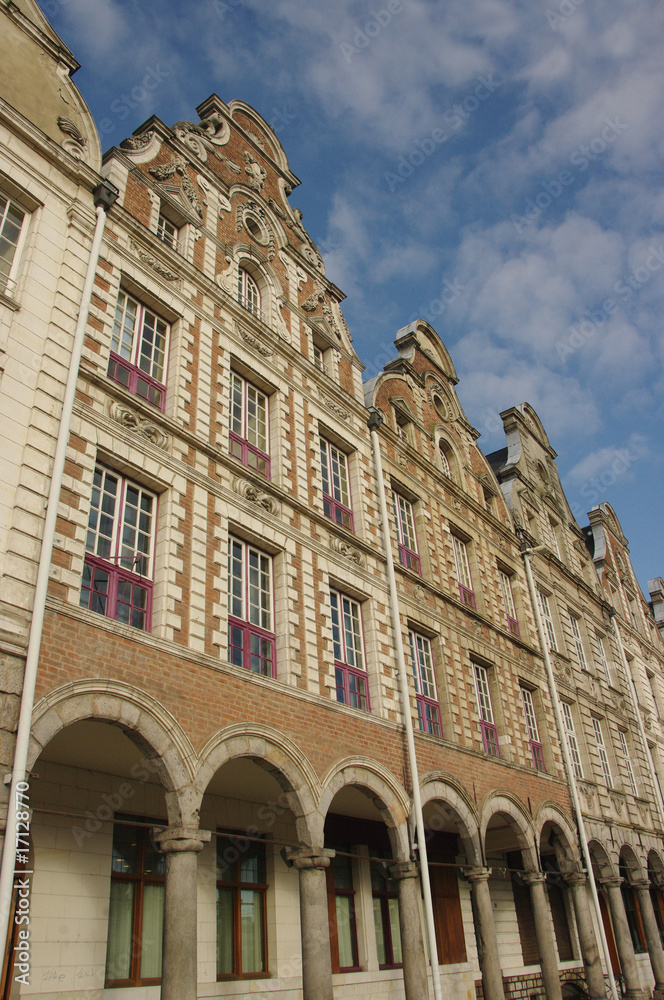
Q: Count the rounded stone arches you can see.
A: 9